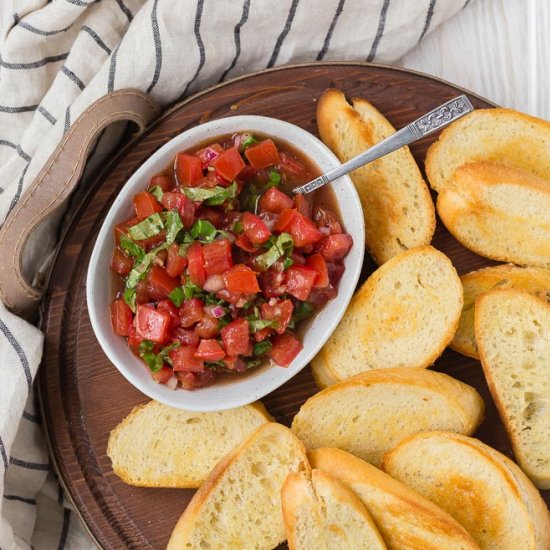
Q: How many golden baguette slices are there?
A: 12